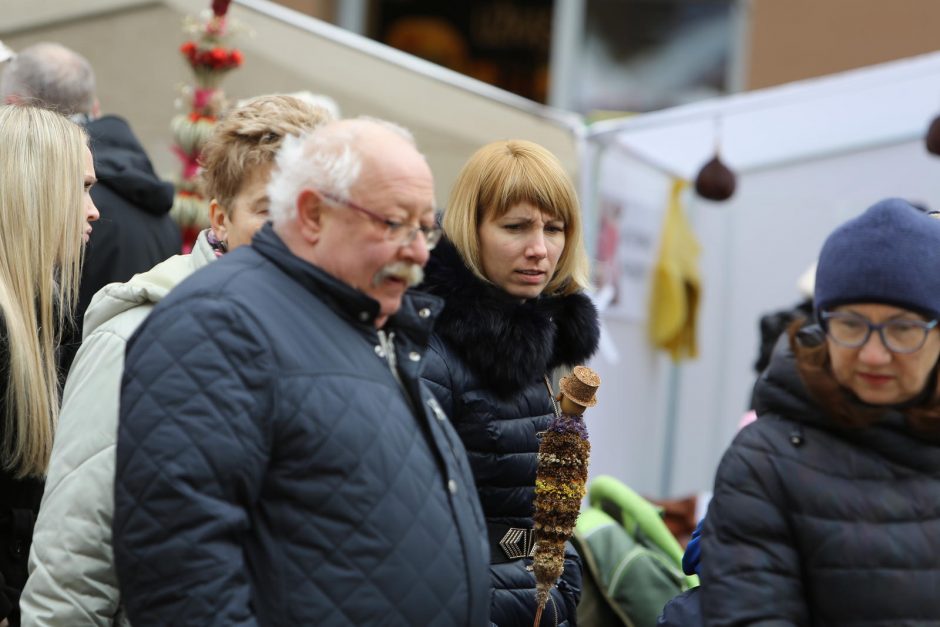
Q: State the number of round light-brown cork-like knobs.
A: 1